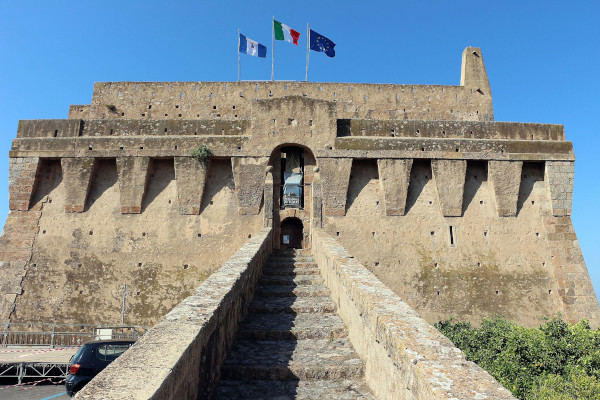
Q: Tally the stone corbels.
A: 10